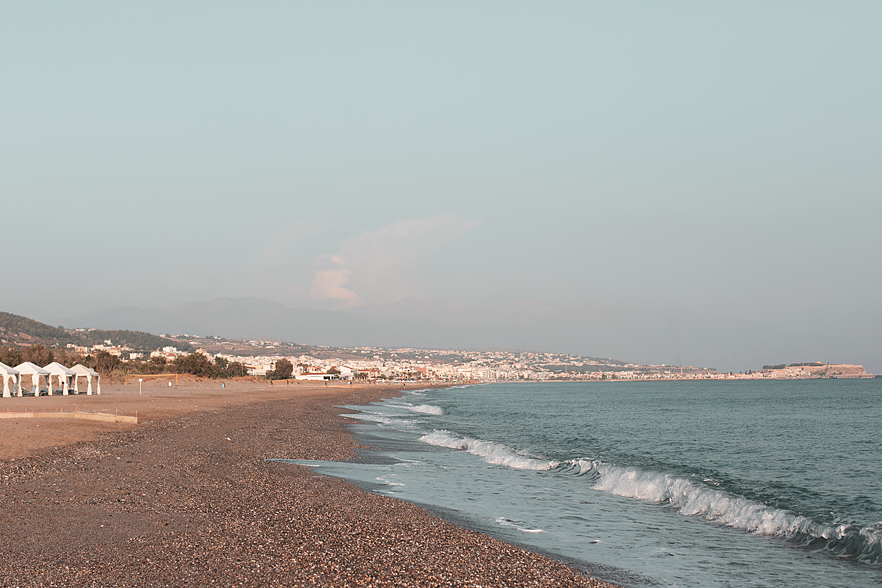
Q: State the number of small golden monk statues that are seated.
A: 0